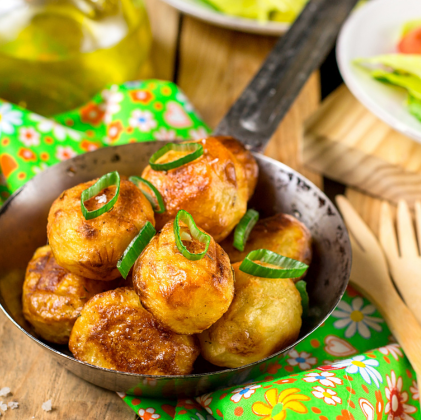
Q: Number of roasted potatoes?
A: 8